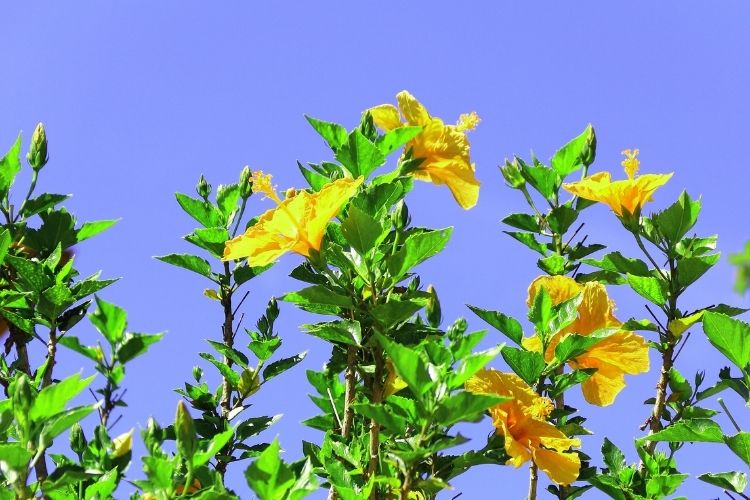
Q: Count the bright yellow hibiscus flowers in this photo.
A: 5